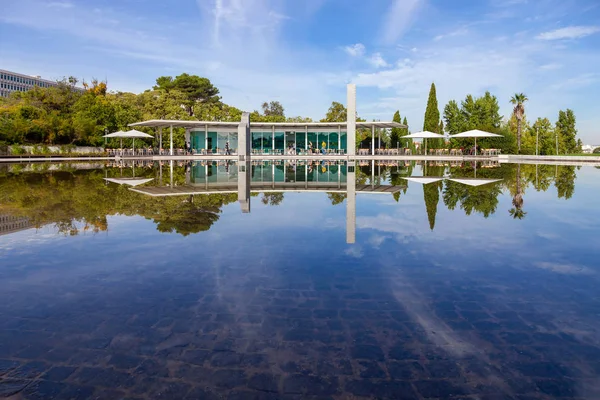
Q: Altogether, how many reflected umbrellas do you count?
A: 4